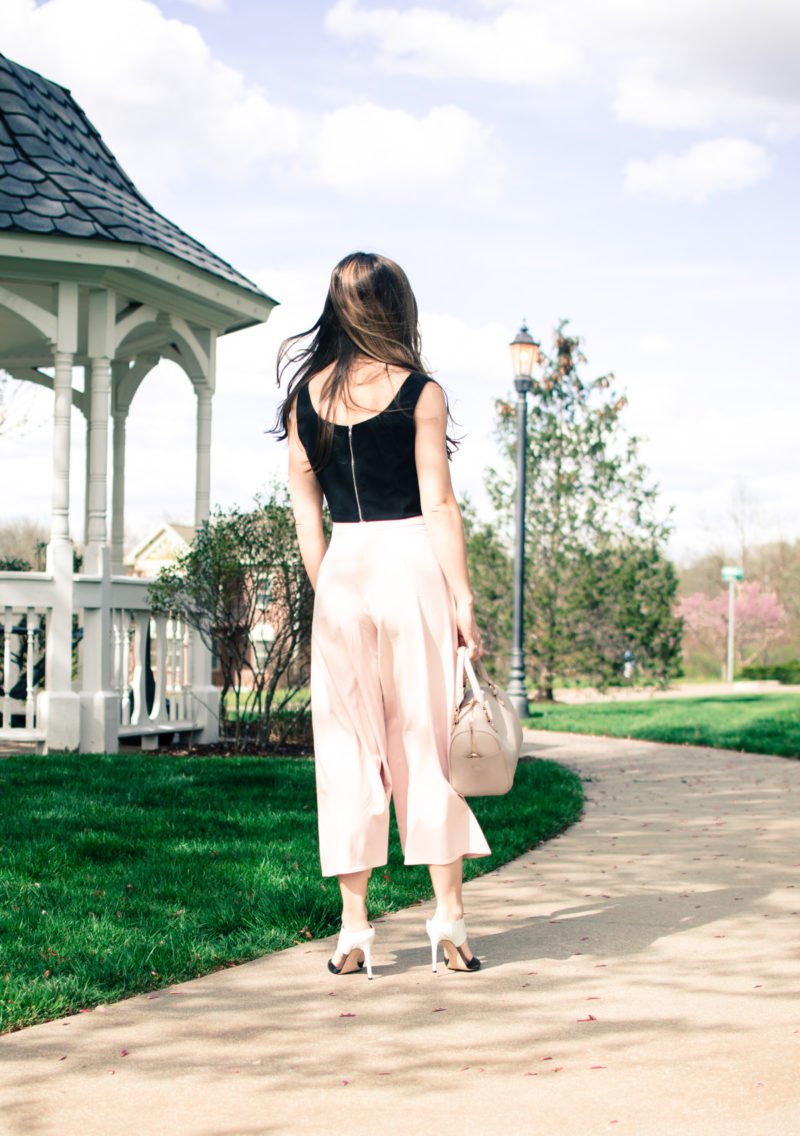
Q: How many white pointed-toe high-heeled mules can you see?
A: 2